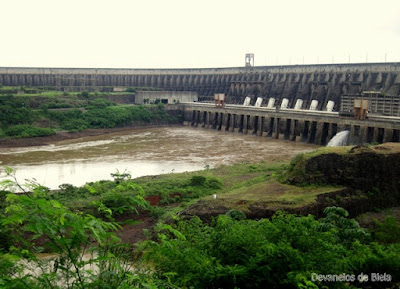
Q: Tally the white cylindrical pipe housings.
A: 7